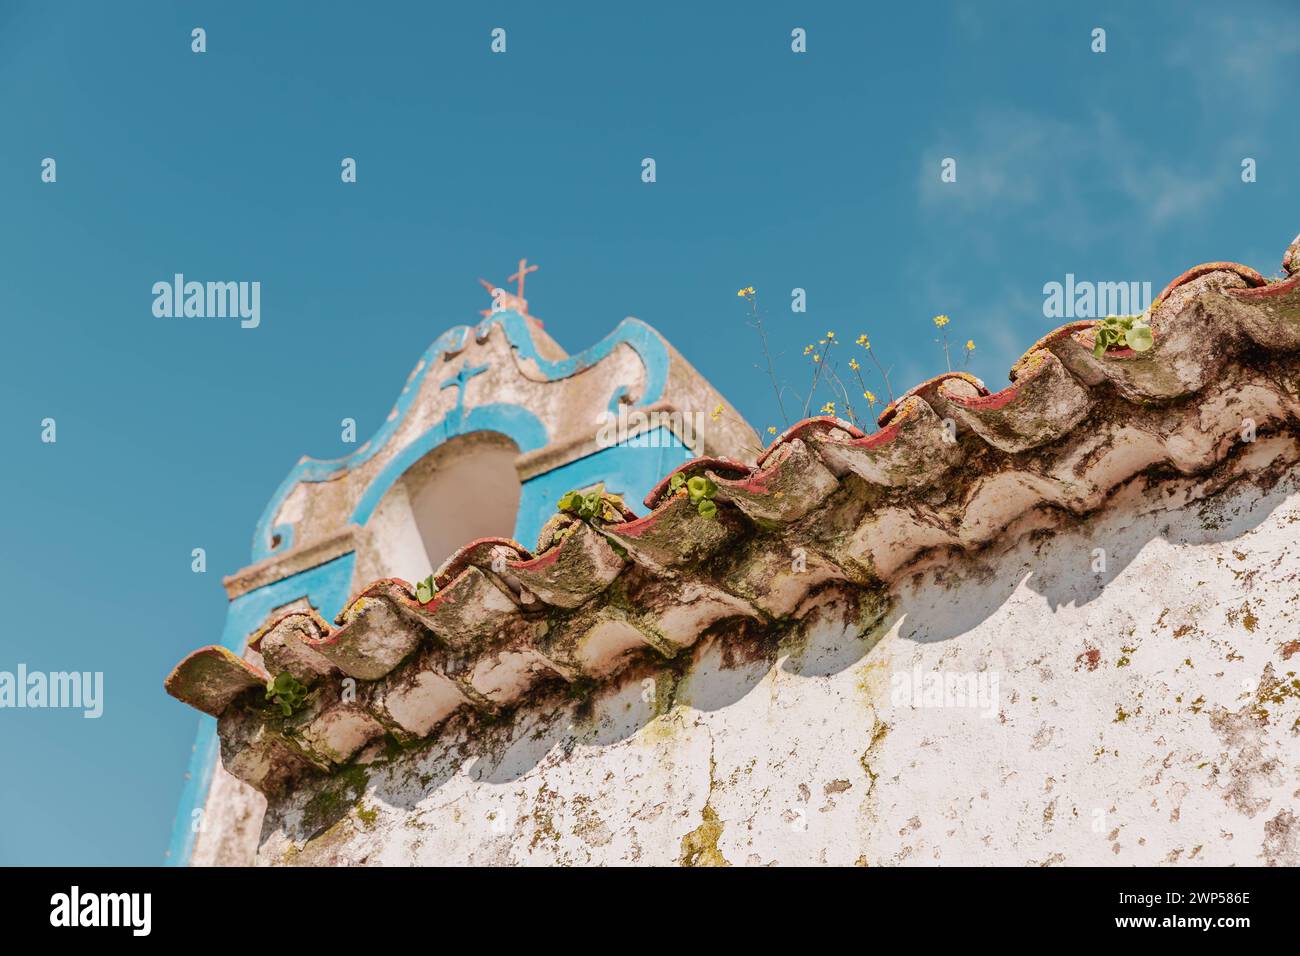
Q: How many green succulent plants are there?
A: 5